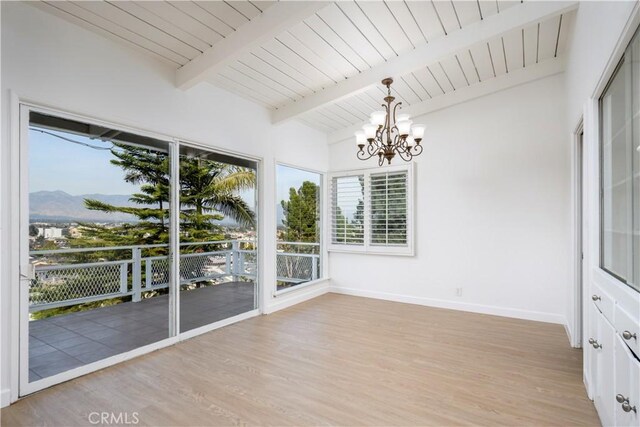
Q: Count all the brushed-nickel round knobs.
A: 6